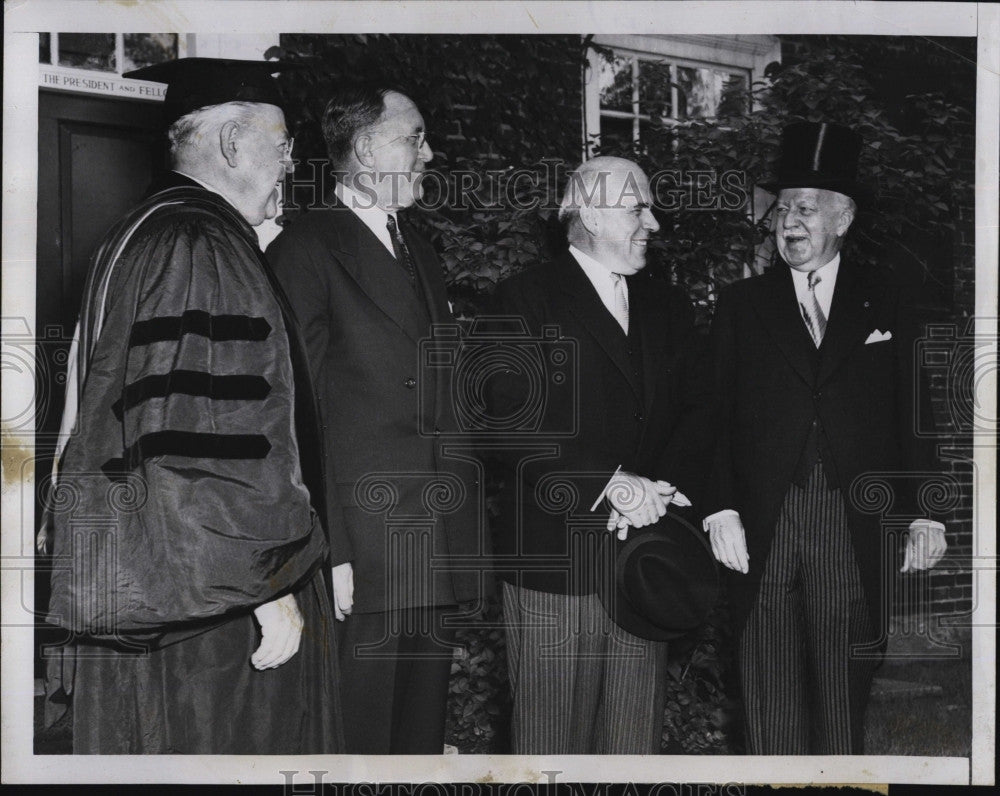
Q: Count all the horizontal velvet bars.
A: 3